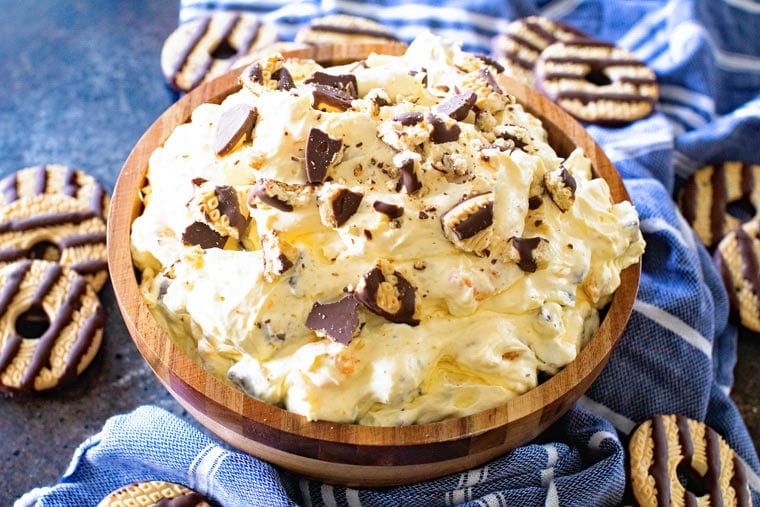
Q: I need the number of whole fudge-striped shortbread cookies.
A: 11